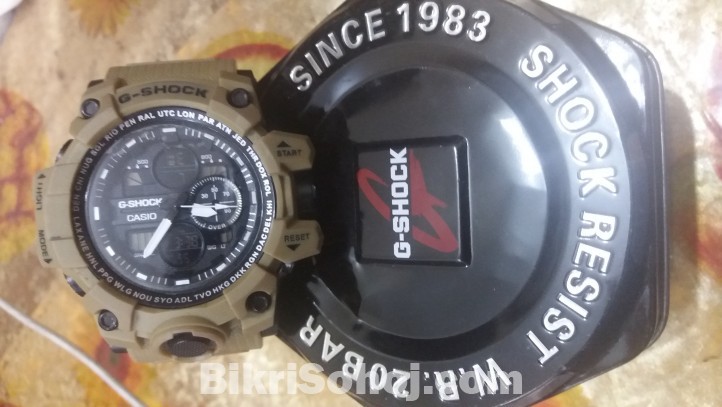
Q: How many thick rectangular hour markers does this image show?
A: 12